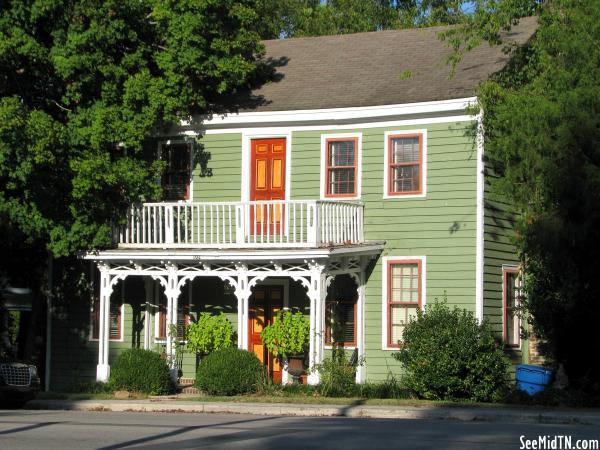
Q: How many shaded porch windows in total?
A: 3